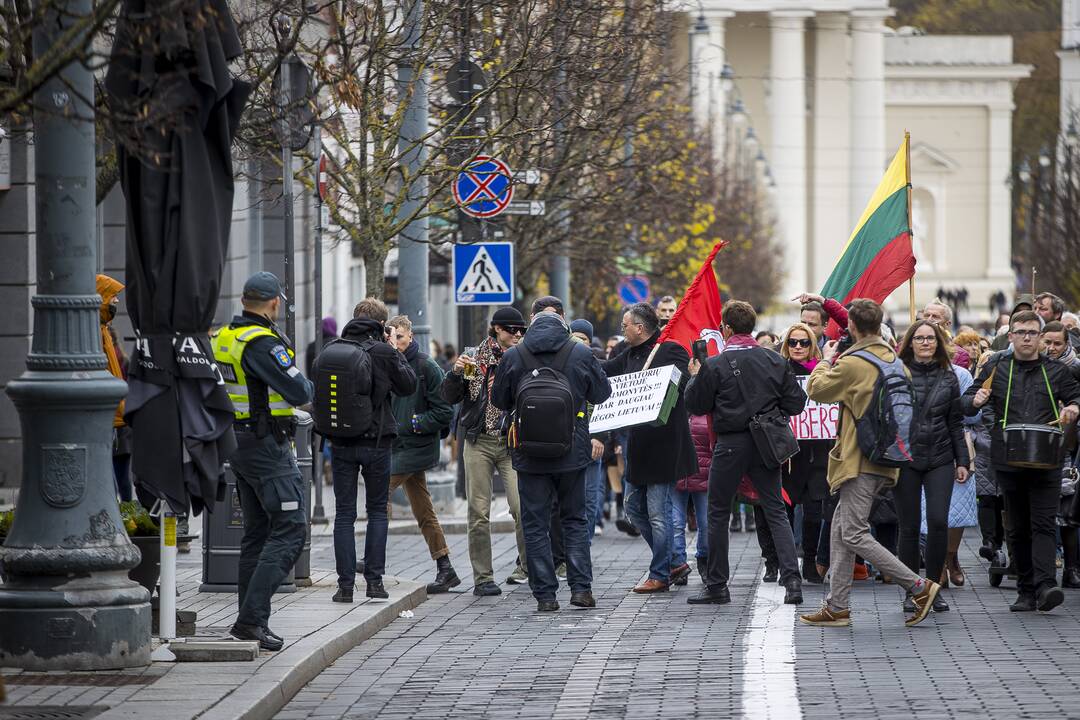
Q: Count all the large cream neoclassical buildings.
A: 1